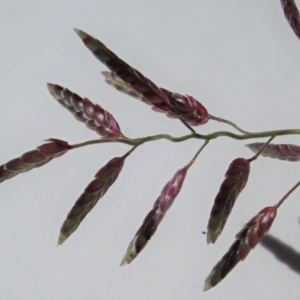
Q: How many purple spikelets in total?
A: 10